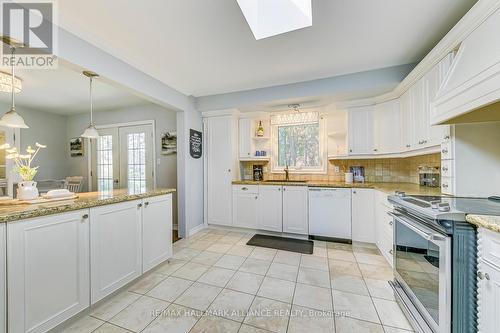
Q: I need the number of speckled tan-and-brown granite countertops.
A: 3